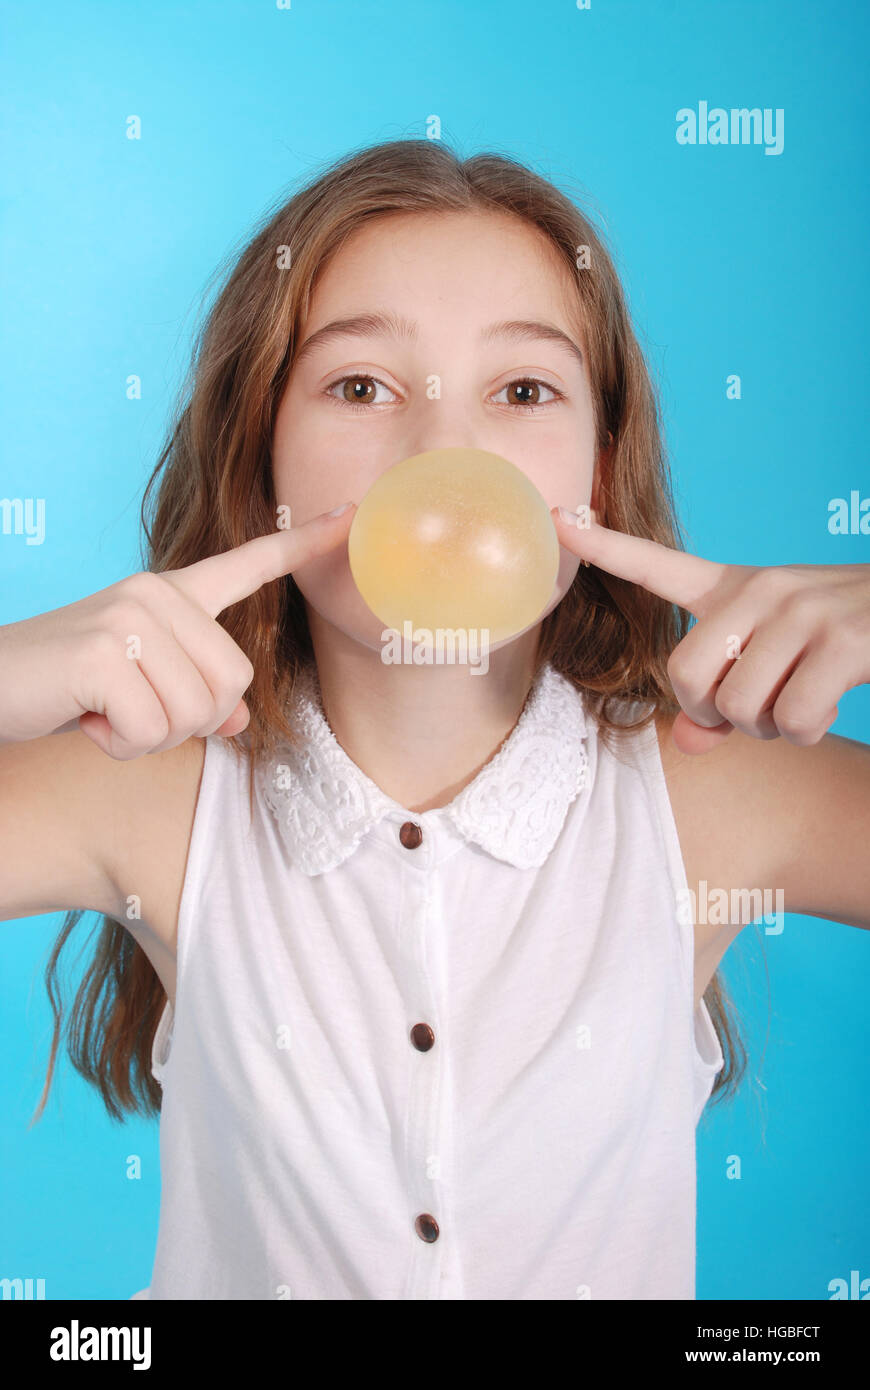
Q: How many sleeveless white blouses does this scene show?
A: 1